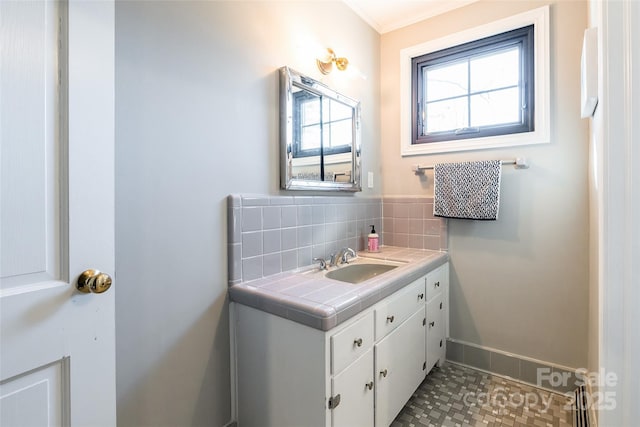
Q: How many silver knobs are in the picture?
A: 7